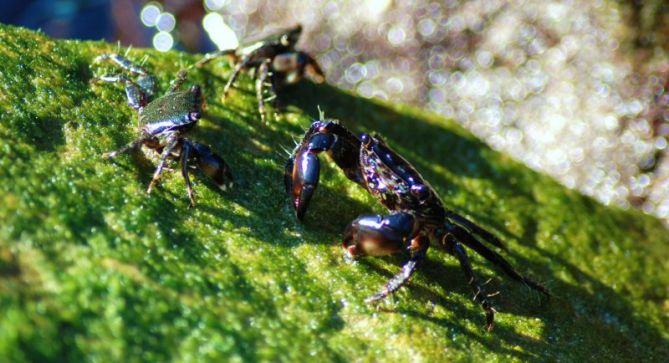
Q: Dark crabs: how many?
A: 3